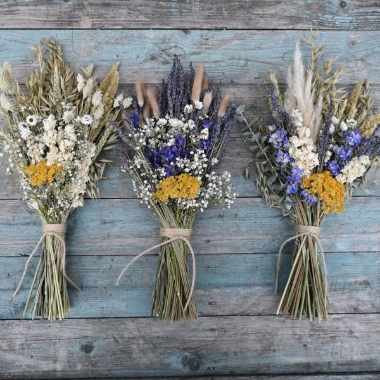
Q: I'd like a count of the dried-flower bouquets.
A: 3